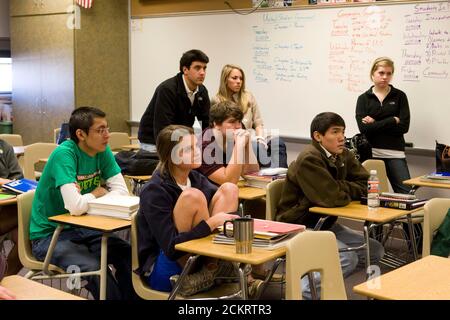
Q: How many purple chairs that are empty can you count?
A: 0